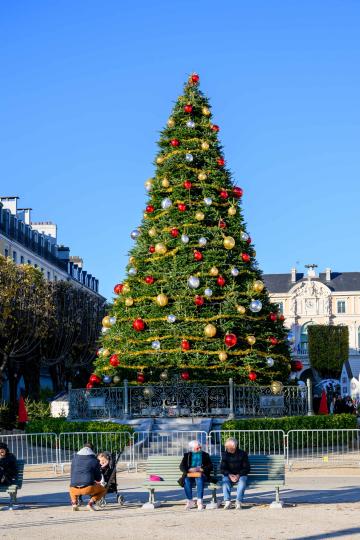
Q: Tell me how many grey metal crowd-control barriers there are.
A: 5